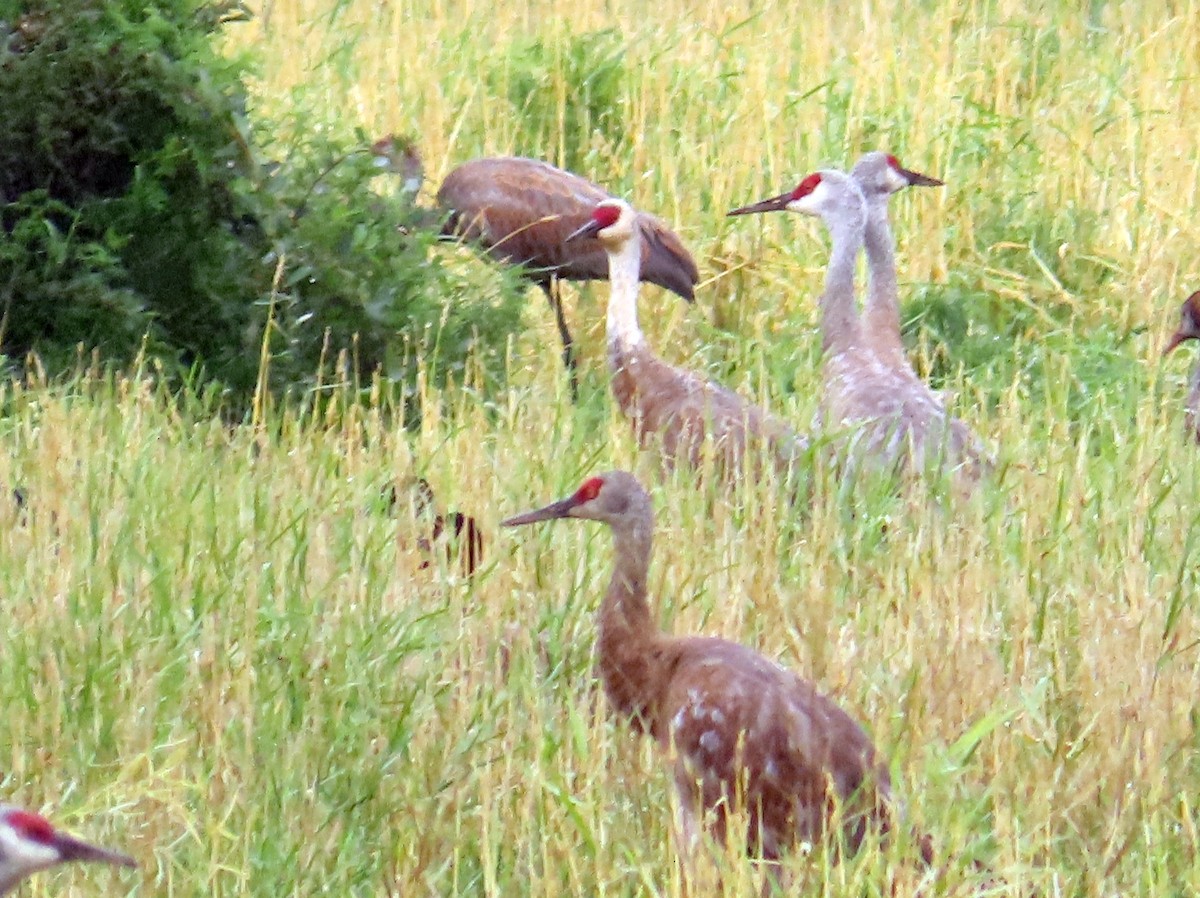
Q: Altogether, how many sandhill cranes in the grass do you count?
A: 7